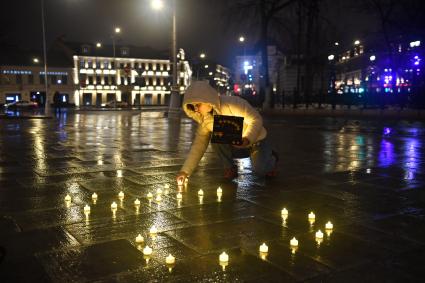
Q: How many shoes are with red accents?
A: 2